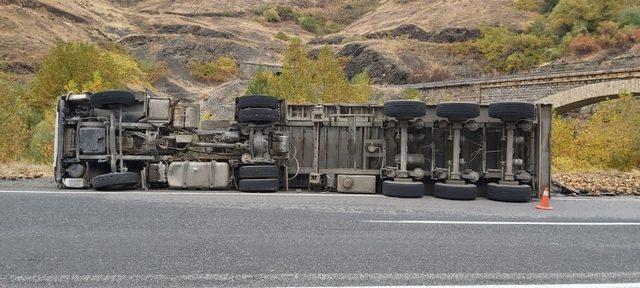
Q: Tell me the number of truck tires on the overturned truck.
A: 12